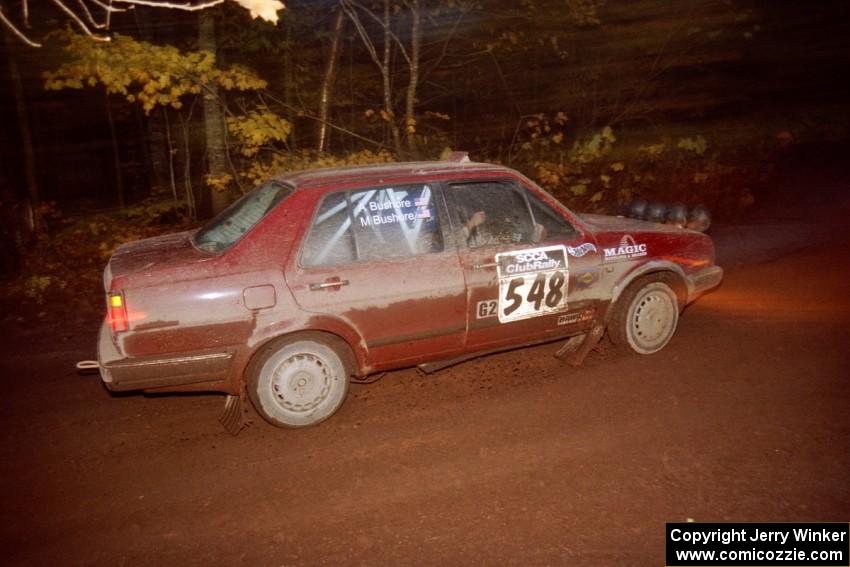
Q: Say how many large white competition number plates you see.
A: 1